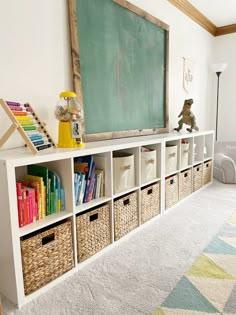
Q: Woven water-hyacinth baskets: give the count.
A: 8